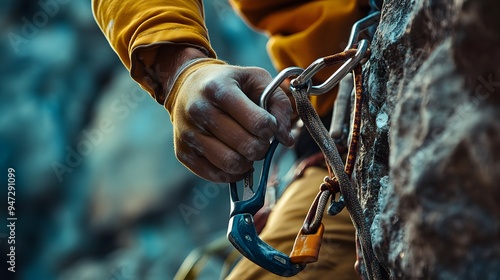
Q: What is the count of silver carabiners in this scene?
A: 3